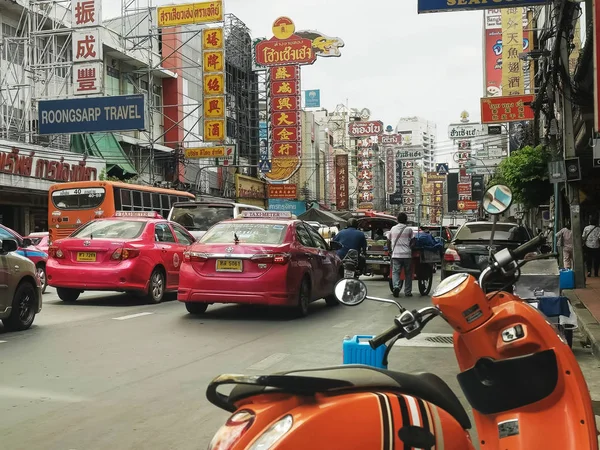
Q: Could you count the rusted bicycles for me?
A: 0